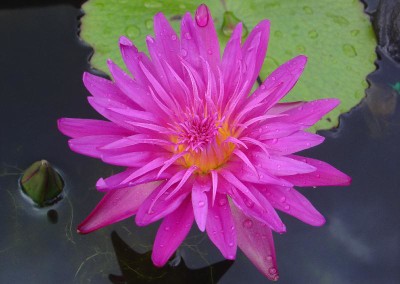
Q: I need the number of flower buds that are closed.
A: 1